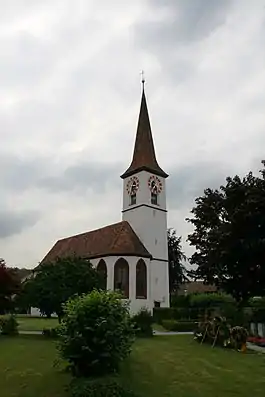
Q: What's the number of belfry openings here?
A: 2